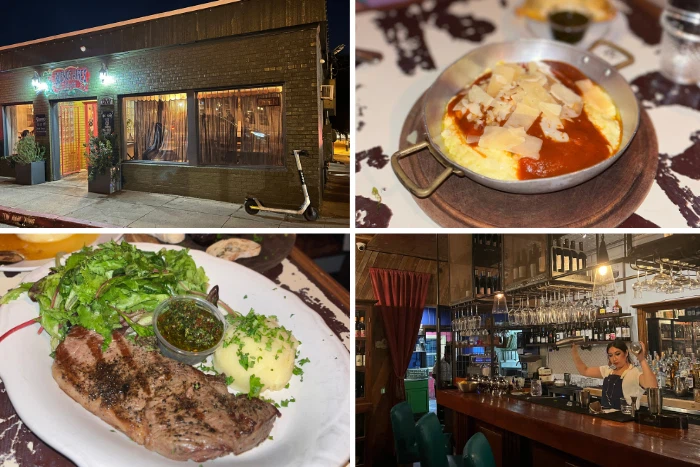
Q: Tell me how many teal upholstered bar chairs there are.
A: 3